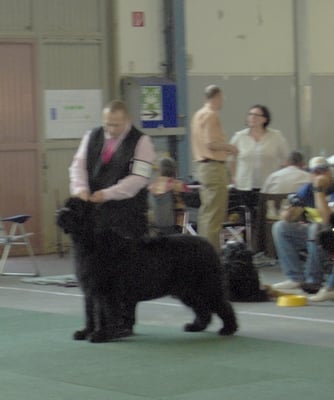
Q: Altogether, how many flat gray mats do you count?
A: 1